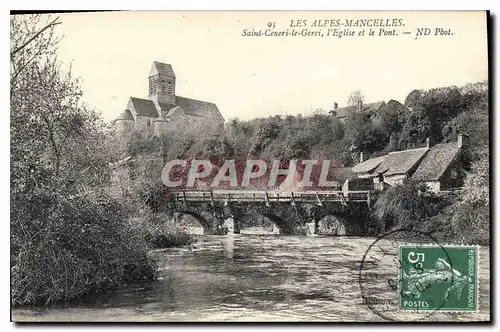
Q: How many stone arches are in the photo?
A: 3